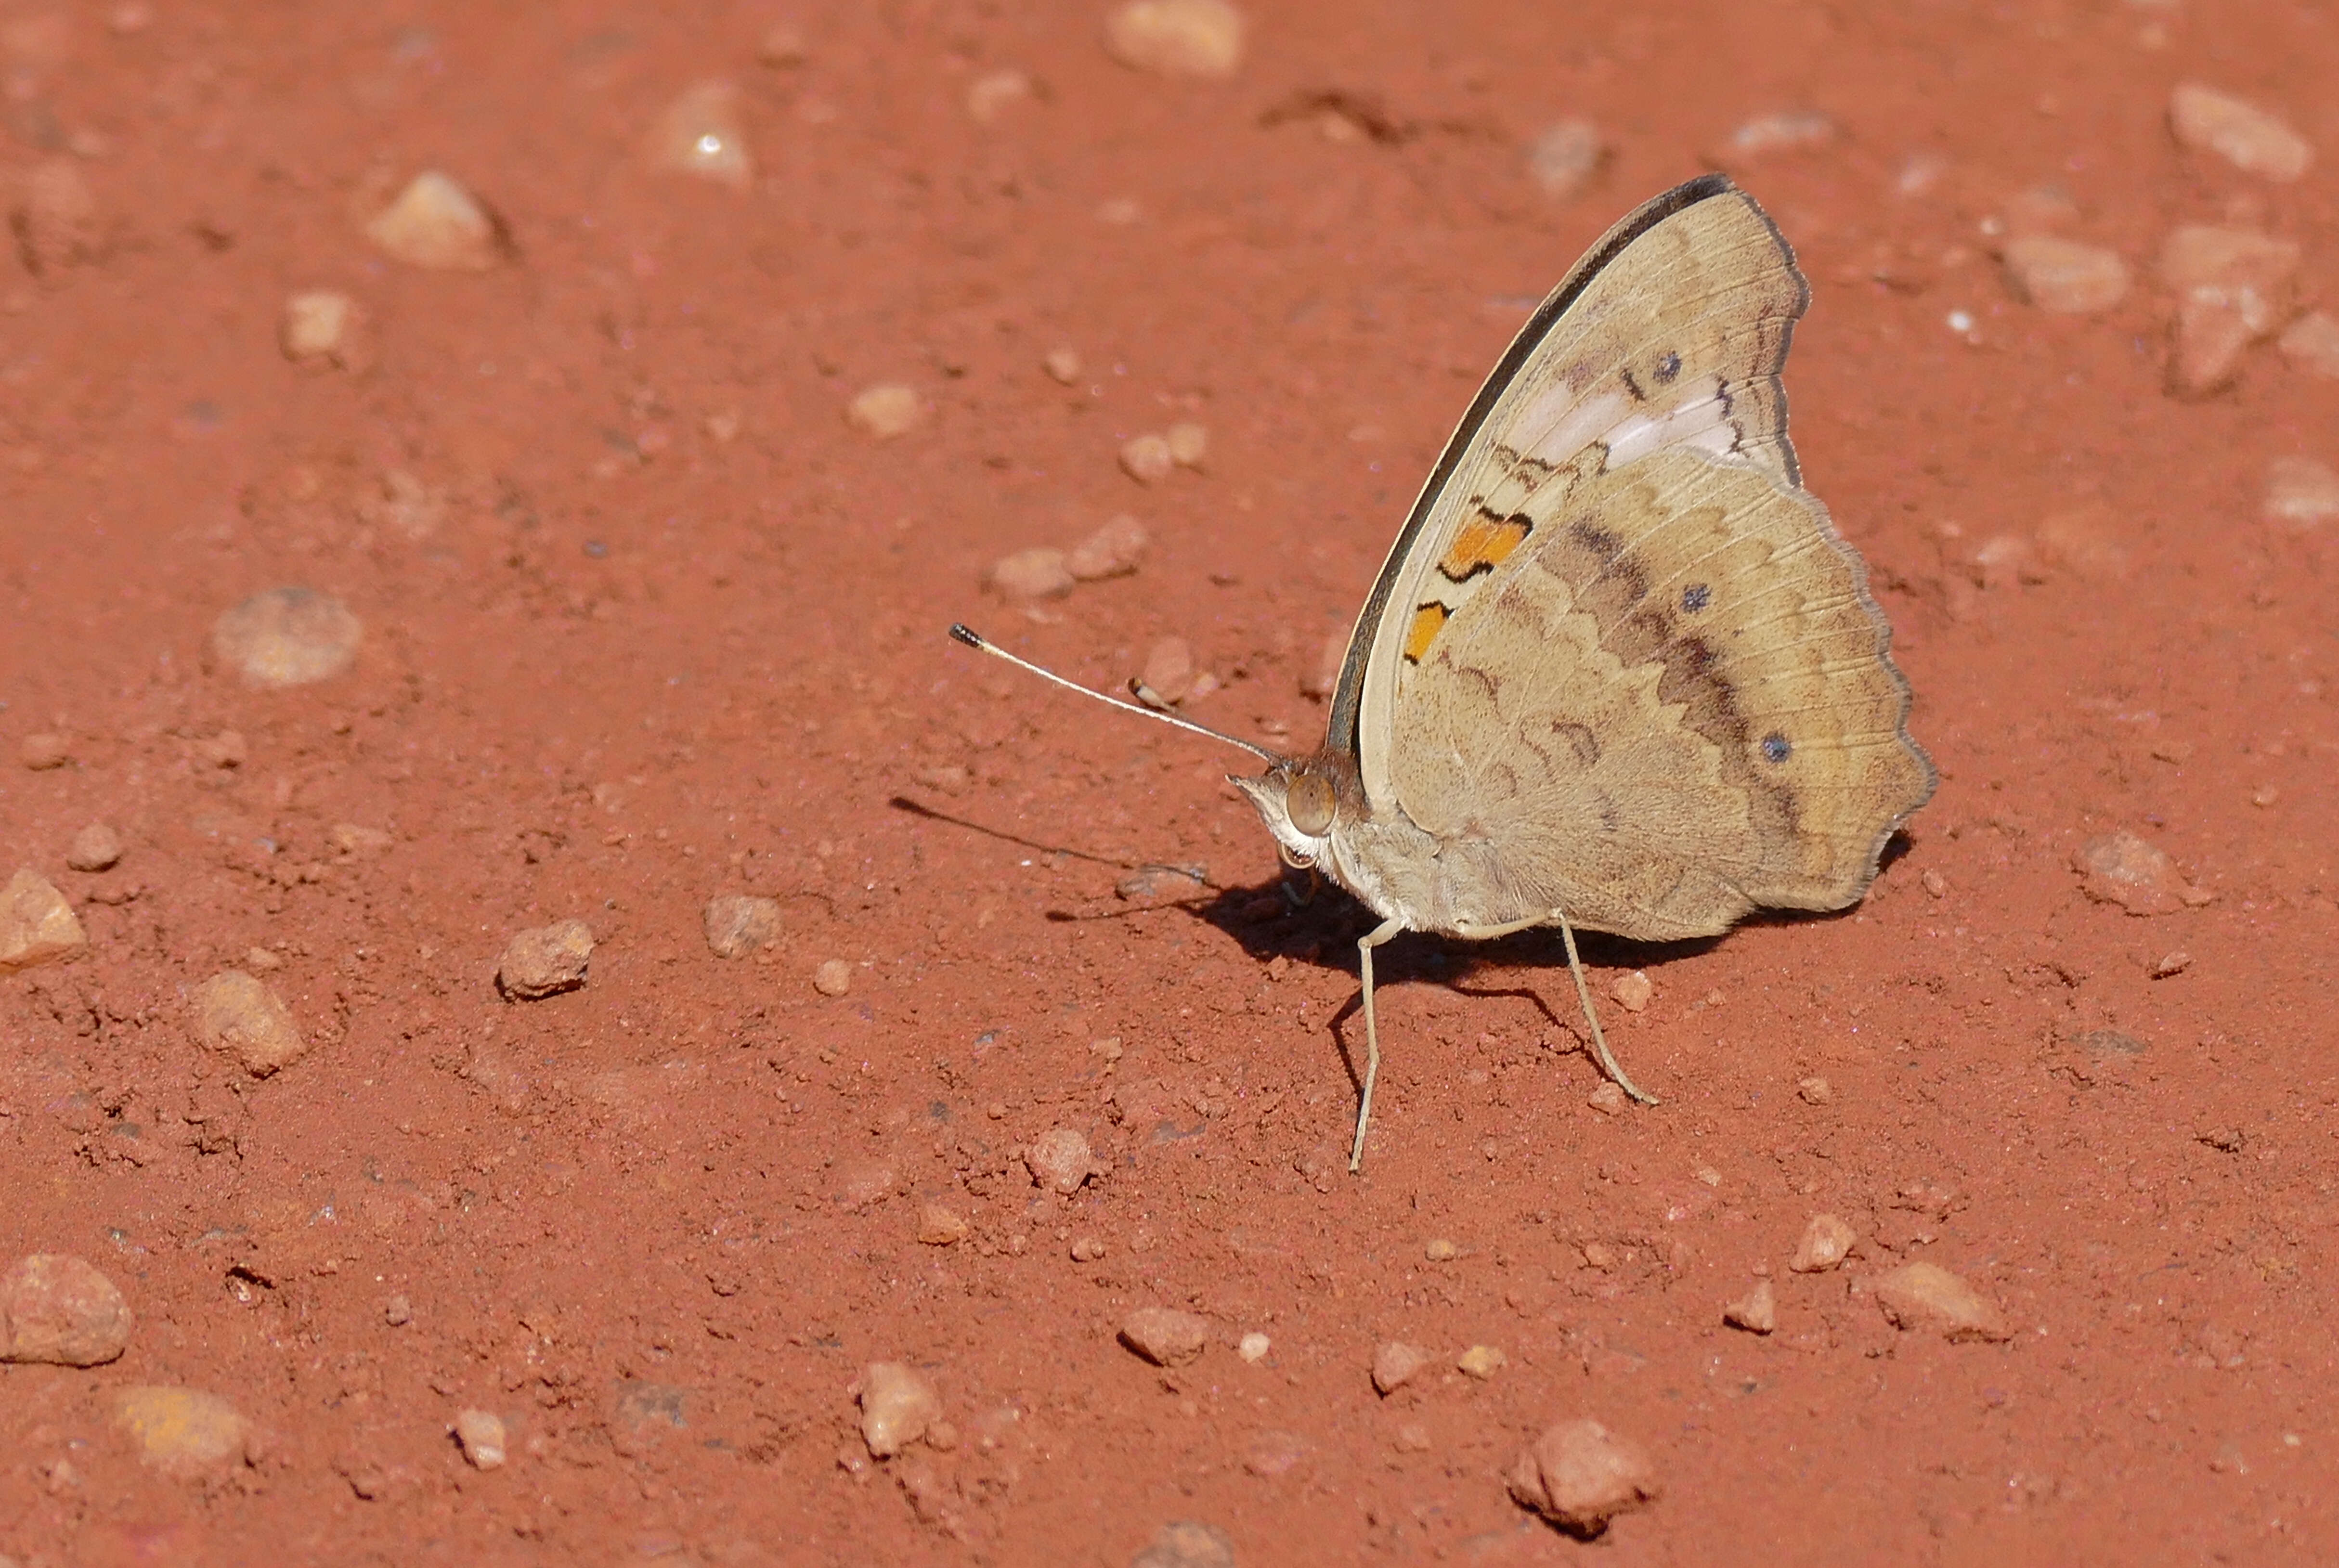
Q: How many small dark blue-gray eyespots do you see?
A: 3